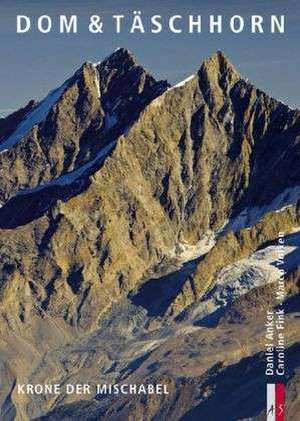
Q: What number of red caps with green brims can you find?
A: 0